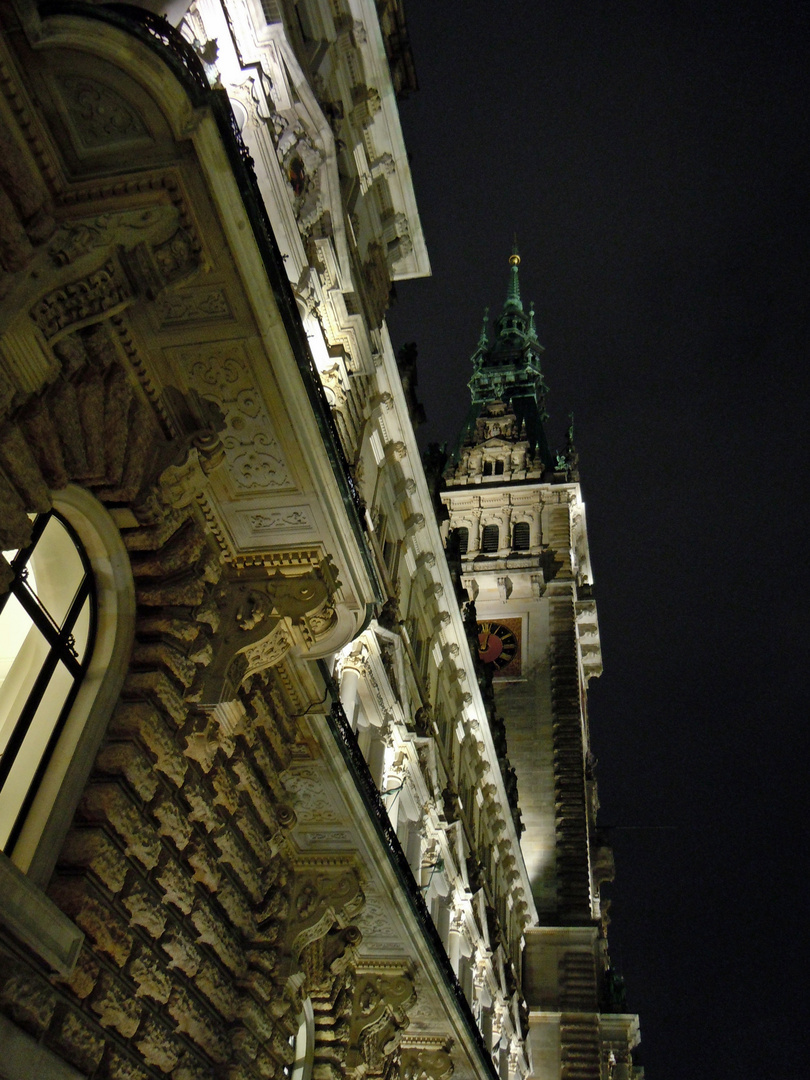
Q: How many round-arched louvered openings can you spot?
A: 3